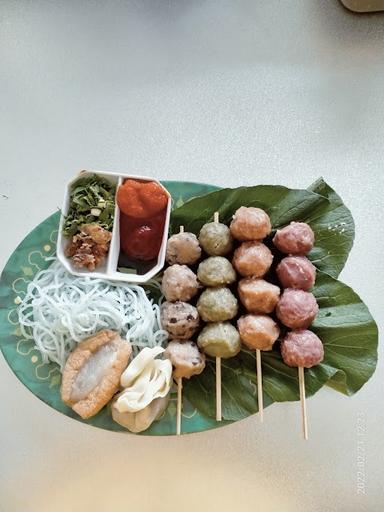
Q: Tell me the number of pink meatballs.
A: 4